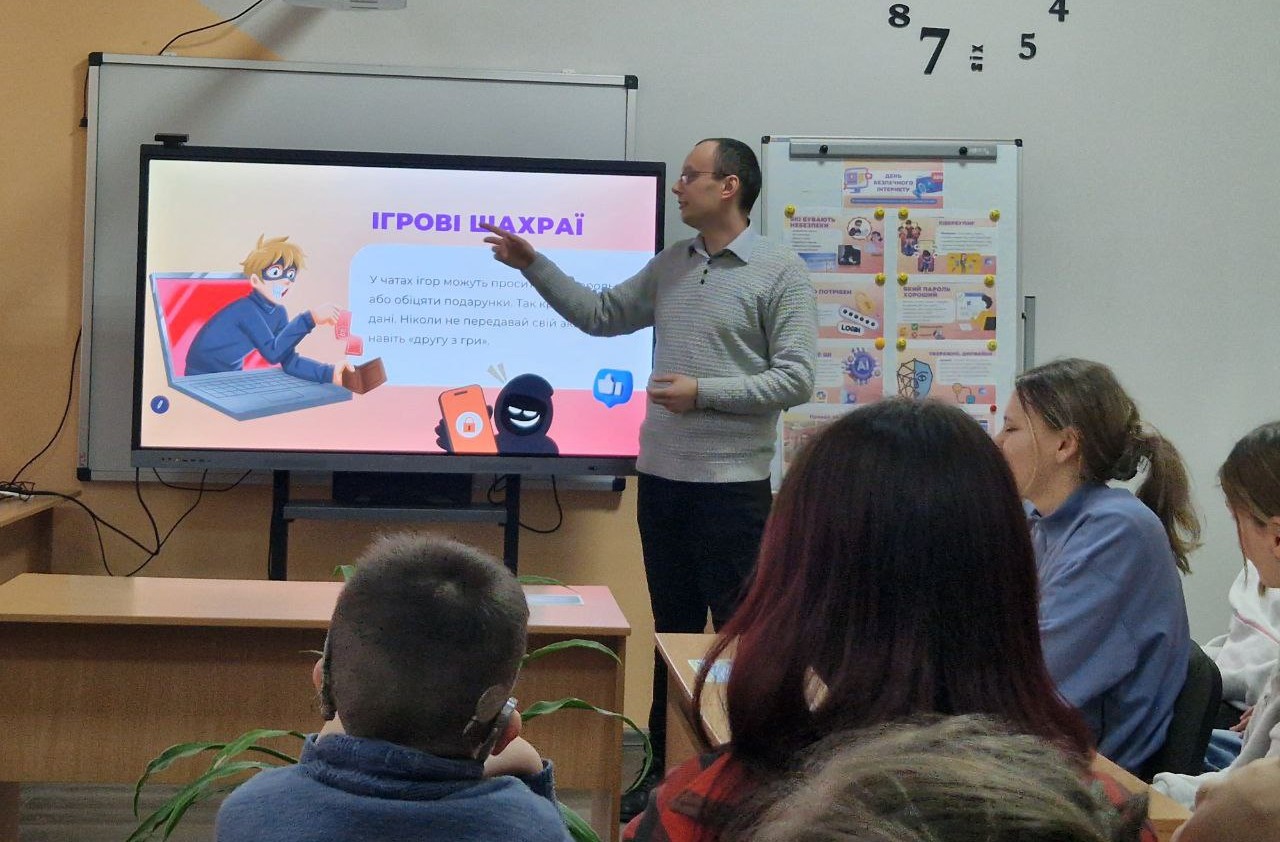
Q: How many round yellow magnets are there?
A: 10